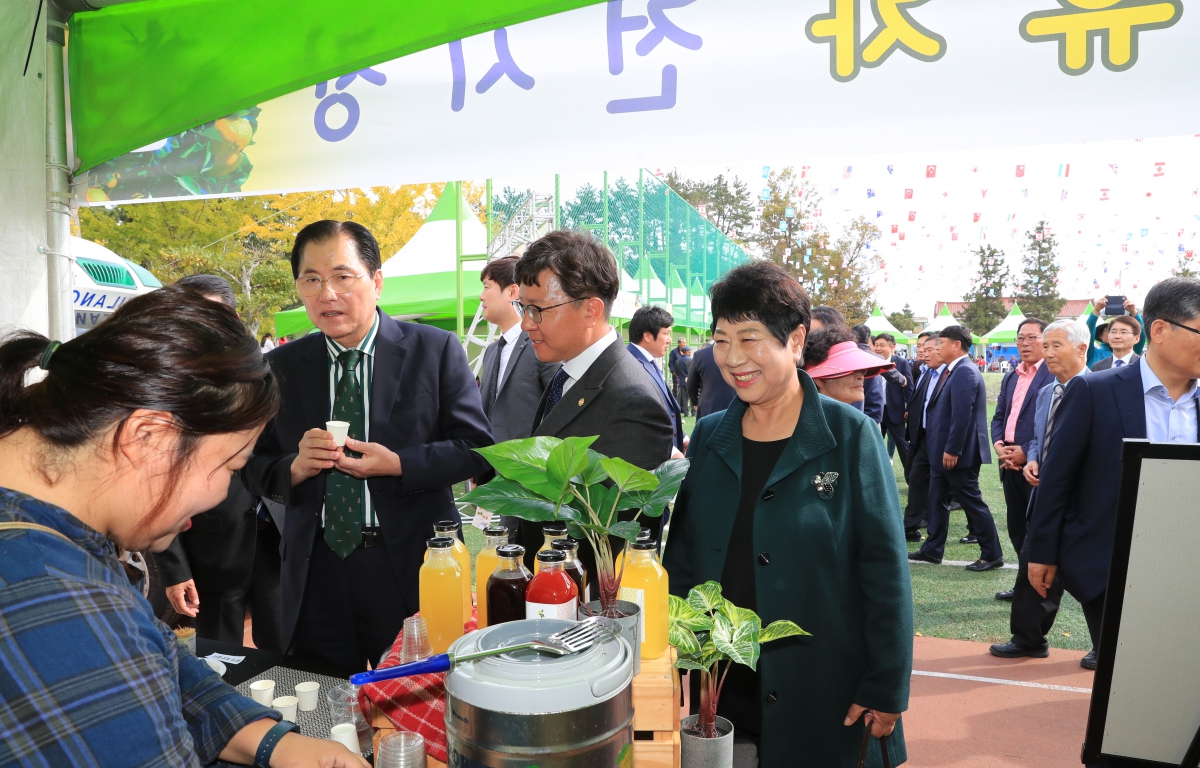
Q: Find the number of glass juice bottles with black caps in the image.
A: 9